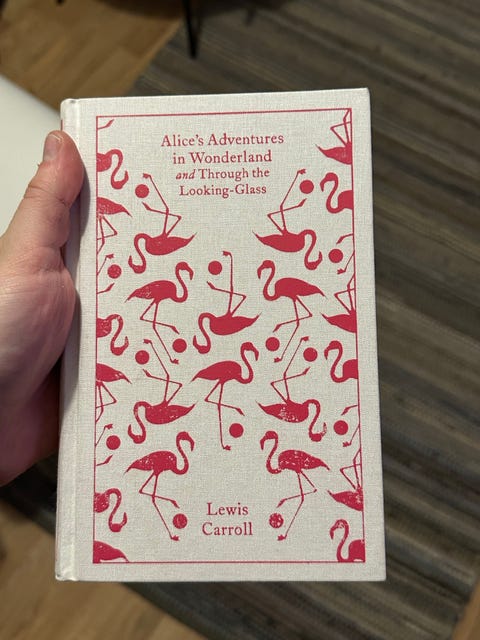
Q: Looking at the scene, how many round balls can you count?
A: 14